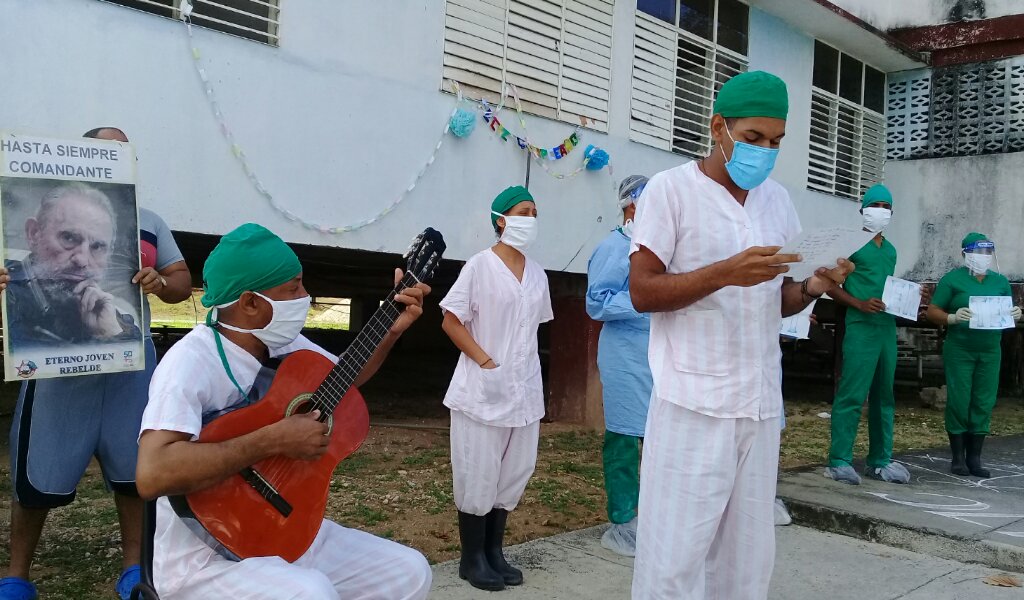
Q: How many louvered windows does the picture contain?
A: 4